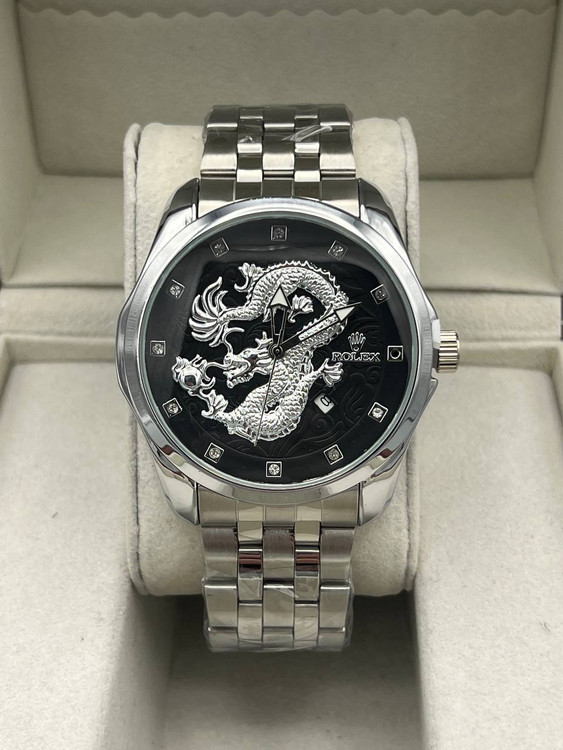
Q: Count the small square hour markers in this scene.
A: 12